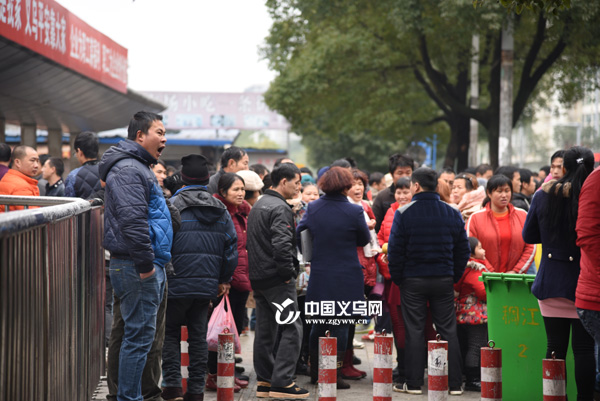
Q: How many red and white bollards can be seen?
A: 7